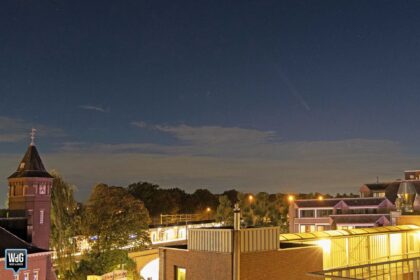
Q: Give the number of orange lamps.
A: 4